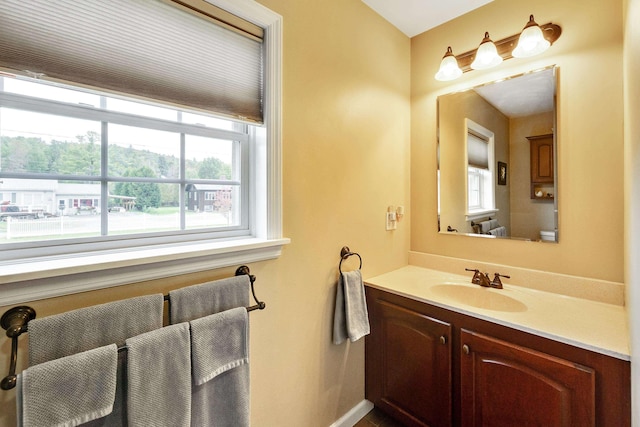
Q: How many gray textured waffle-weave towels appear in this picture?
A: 6